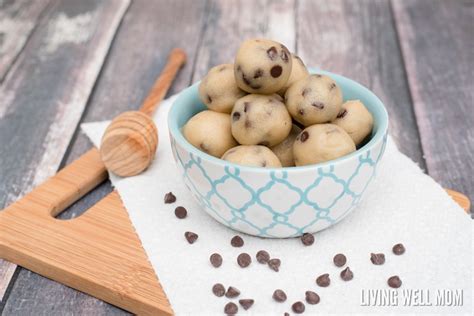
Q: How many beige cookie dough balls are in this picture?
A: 10